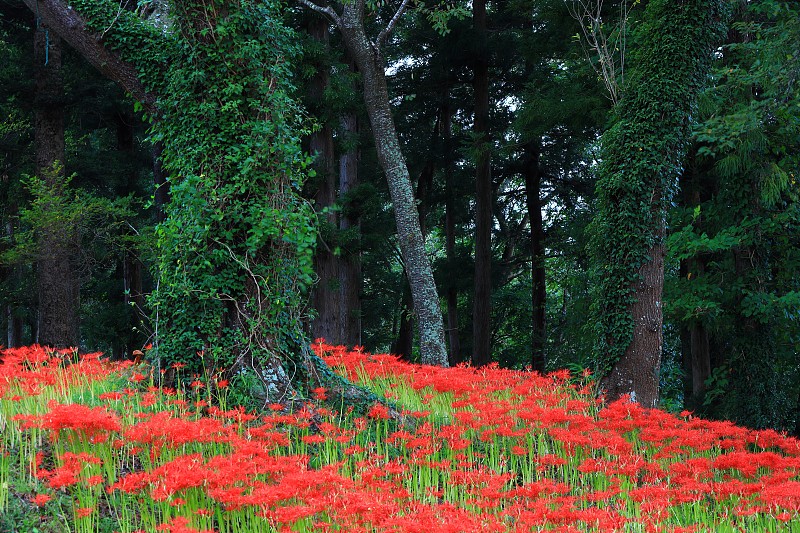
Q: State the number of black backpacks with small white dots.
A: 0